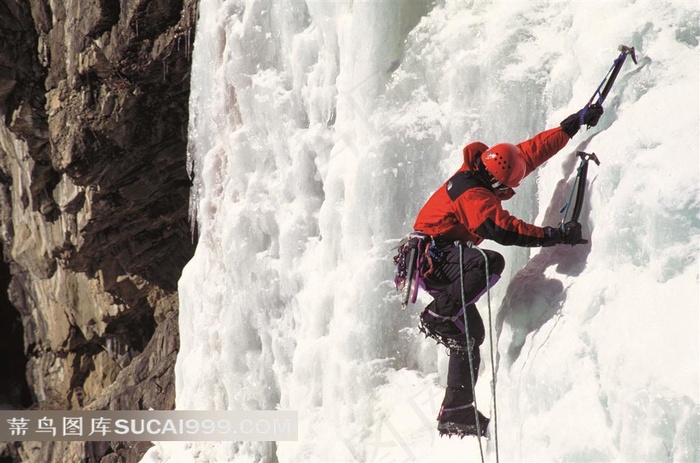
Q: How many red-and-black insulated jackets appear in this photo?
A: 1